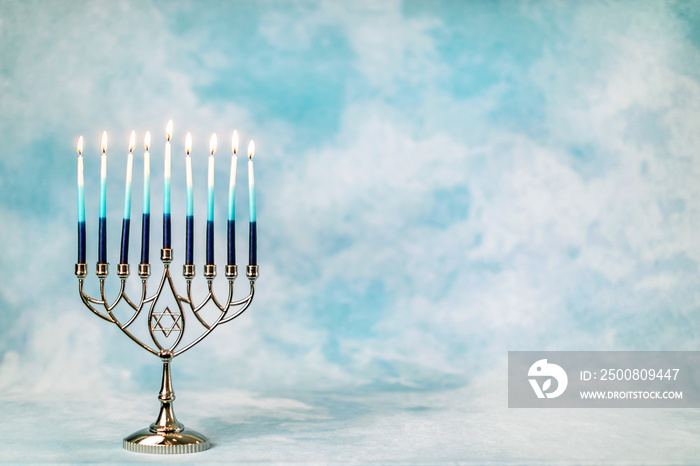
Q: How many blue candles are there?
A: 9